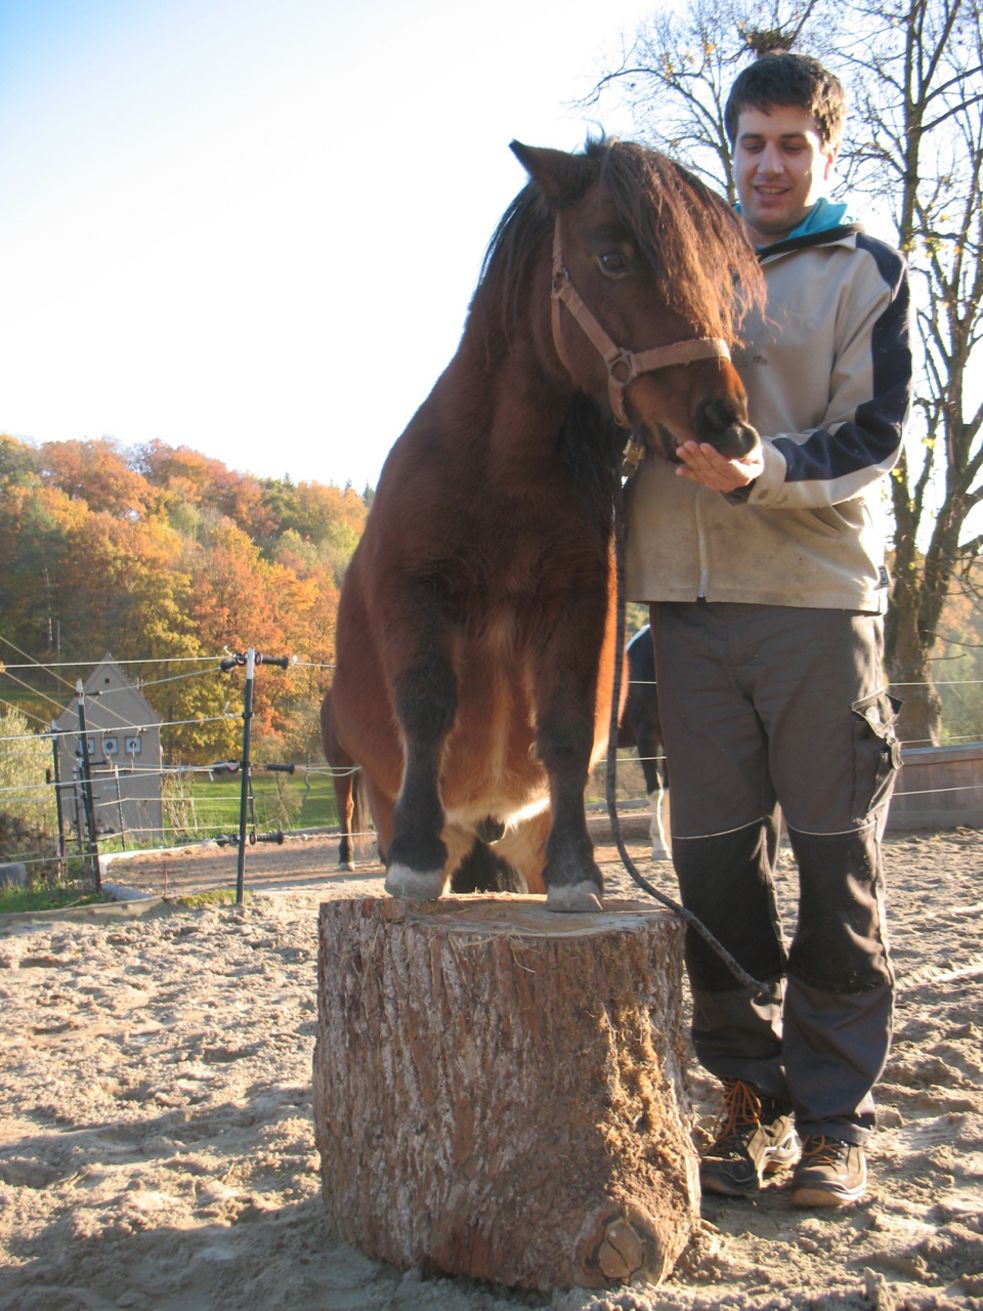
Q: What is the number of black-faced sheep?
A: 0